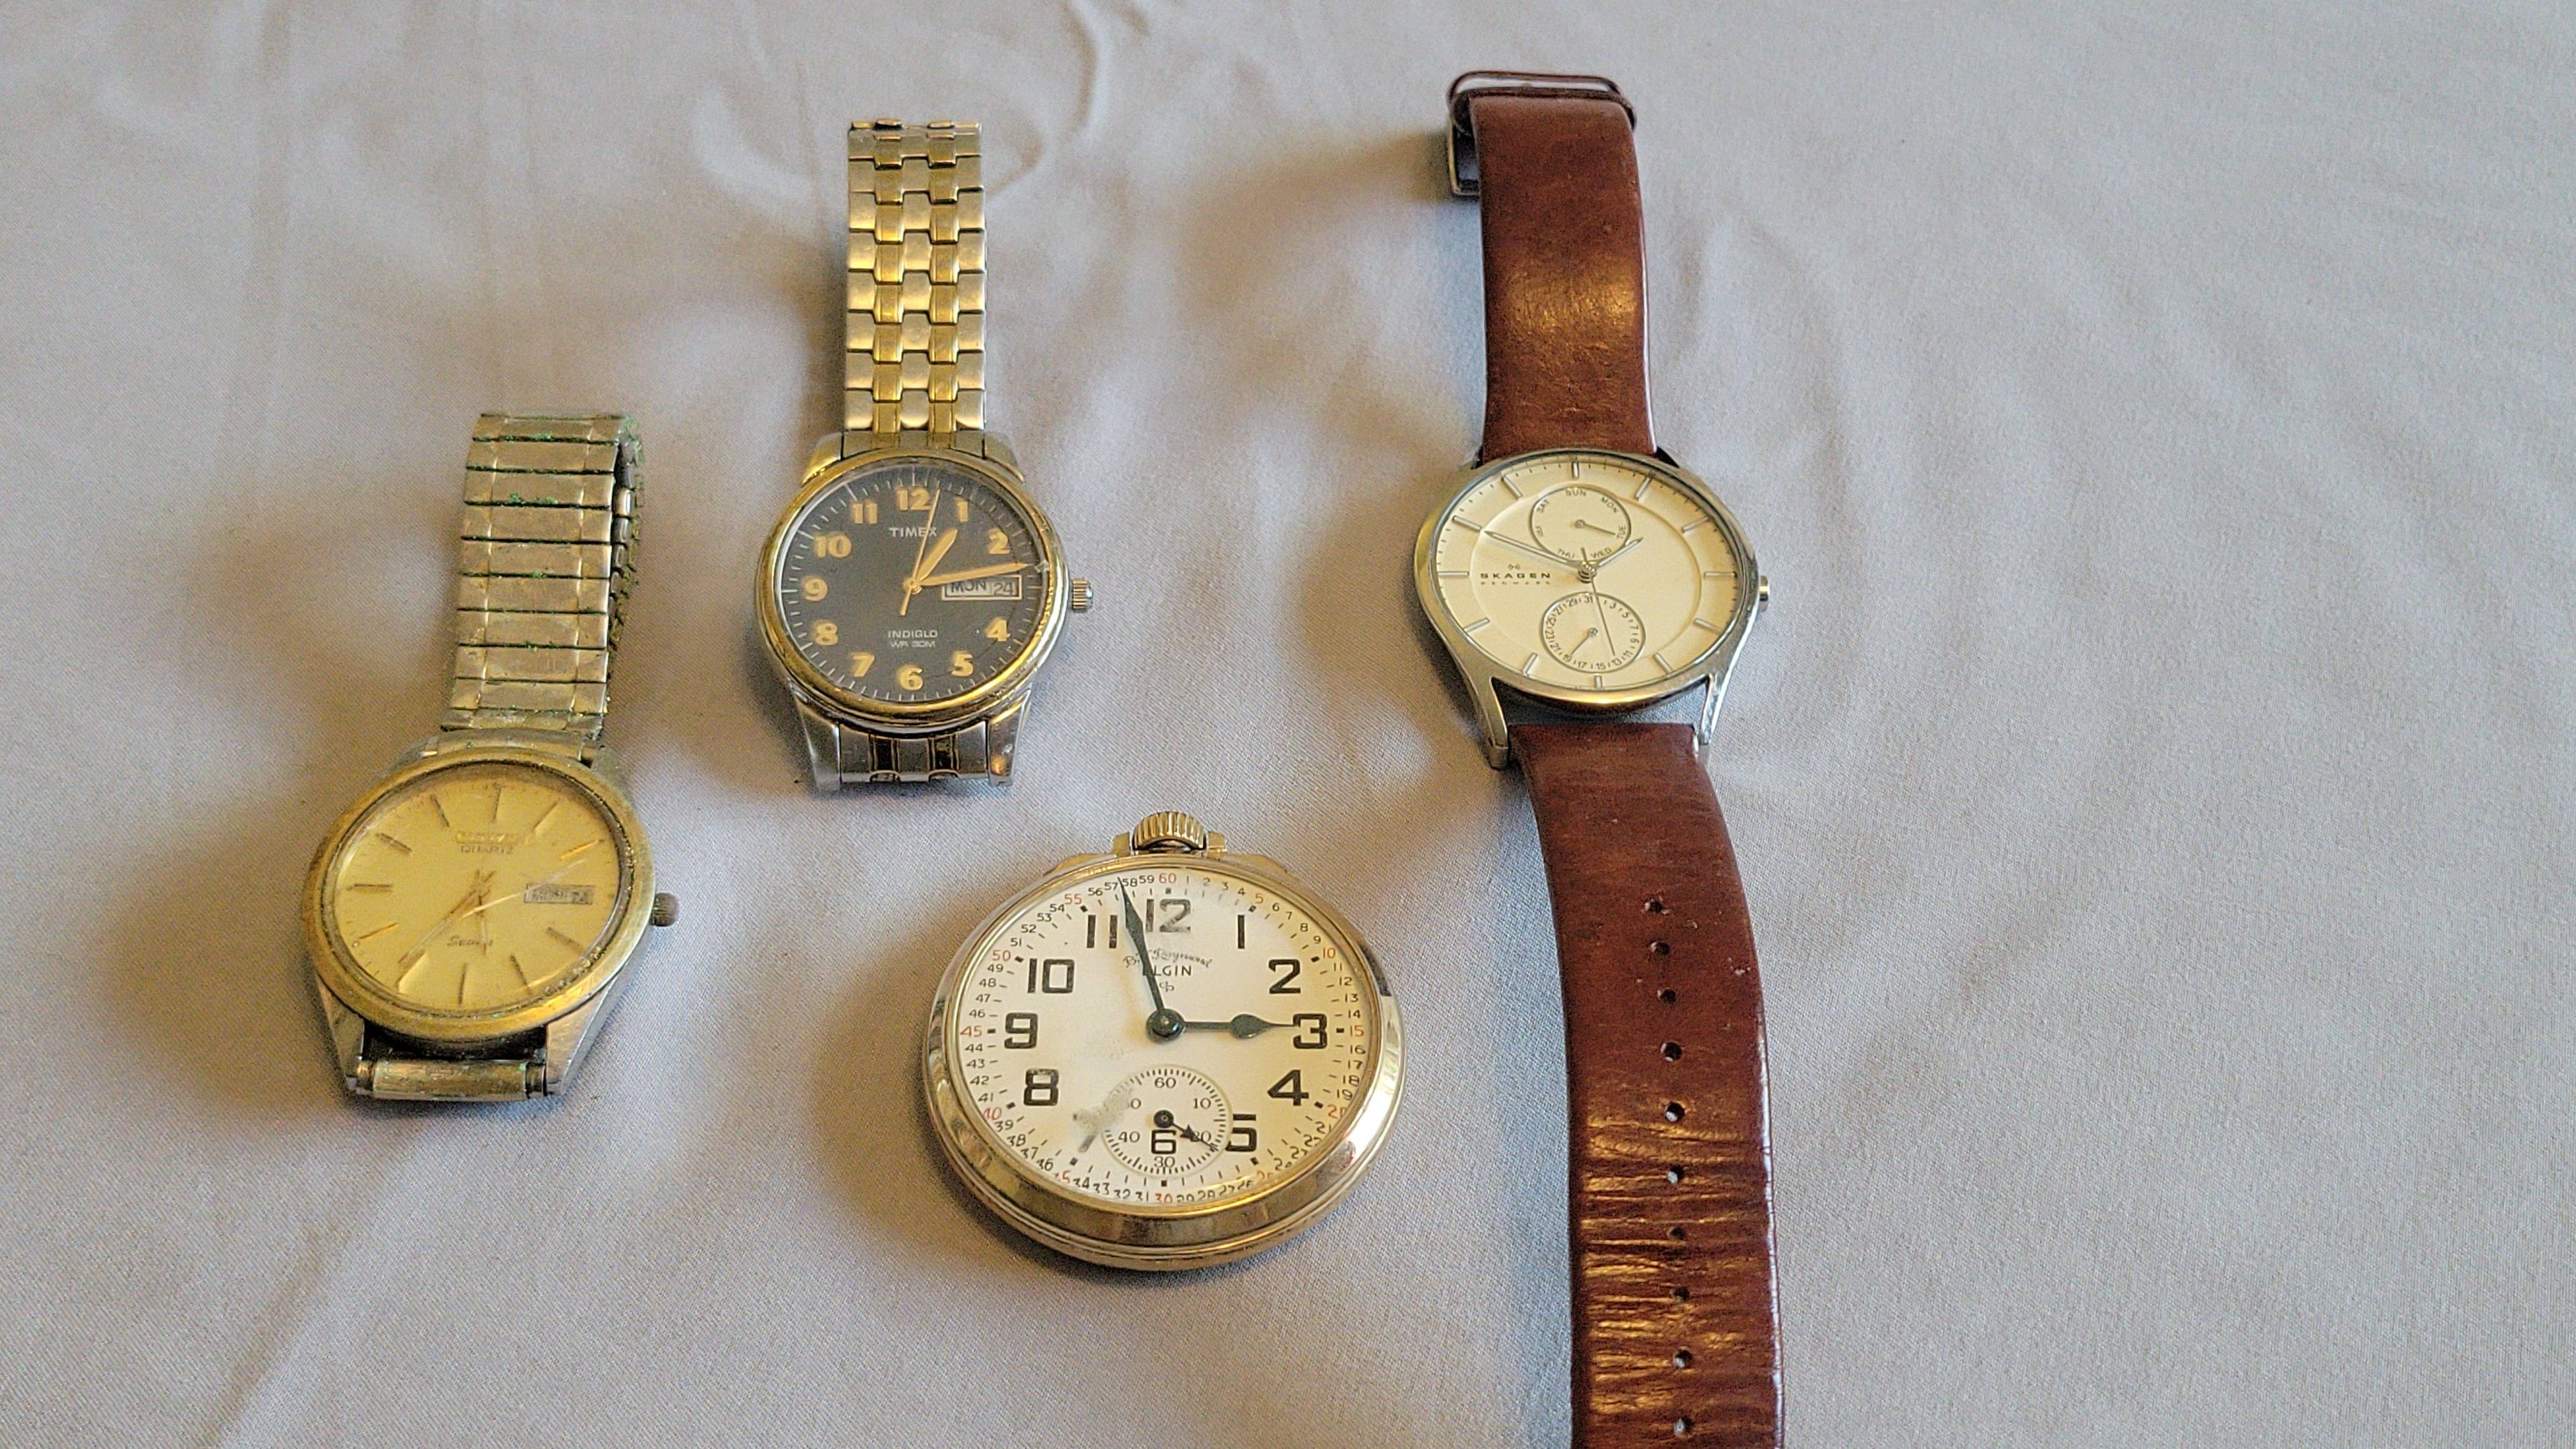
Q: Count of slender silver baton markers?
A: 12